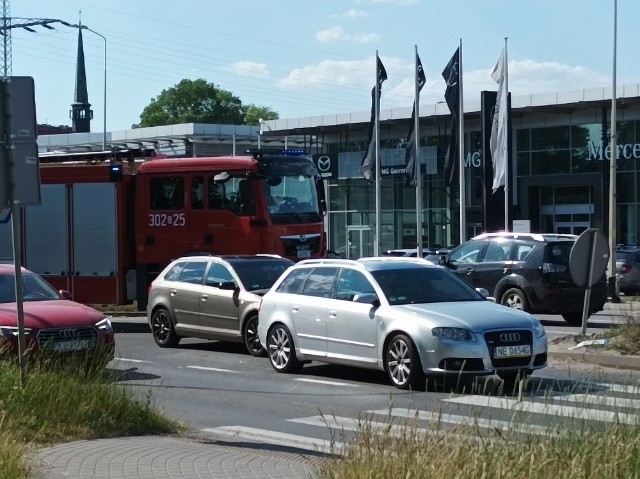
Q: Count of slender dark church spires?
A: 1